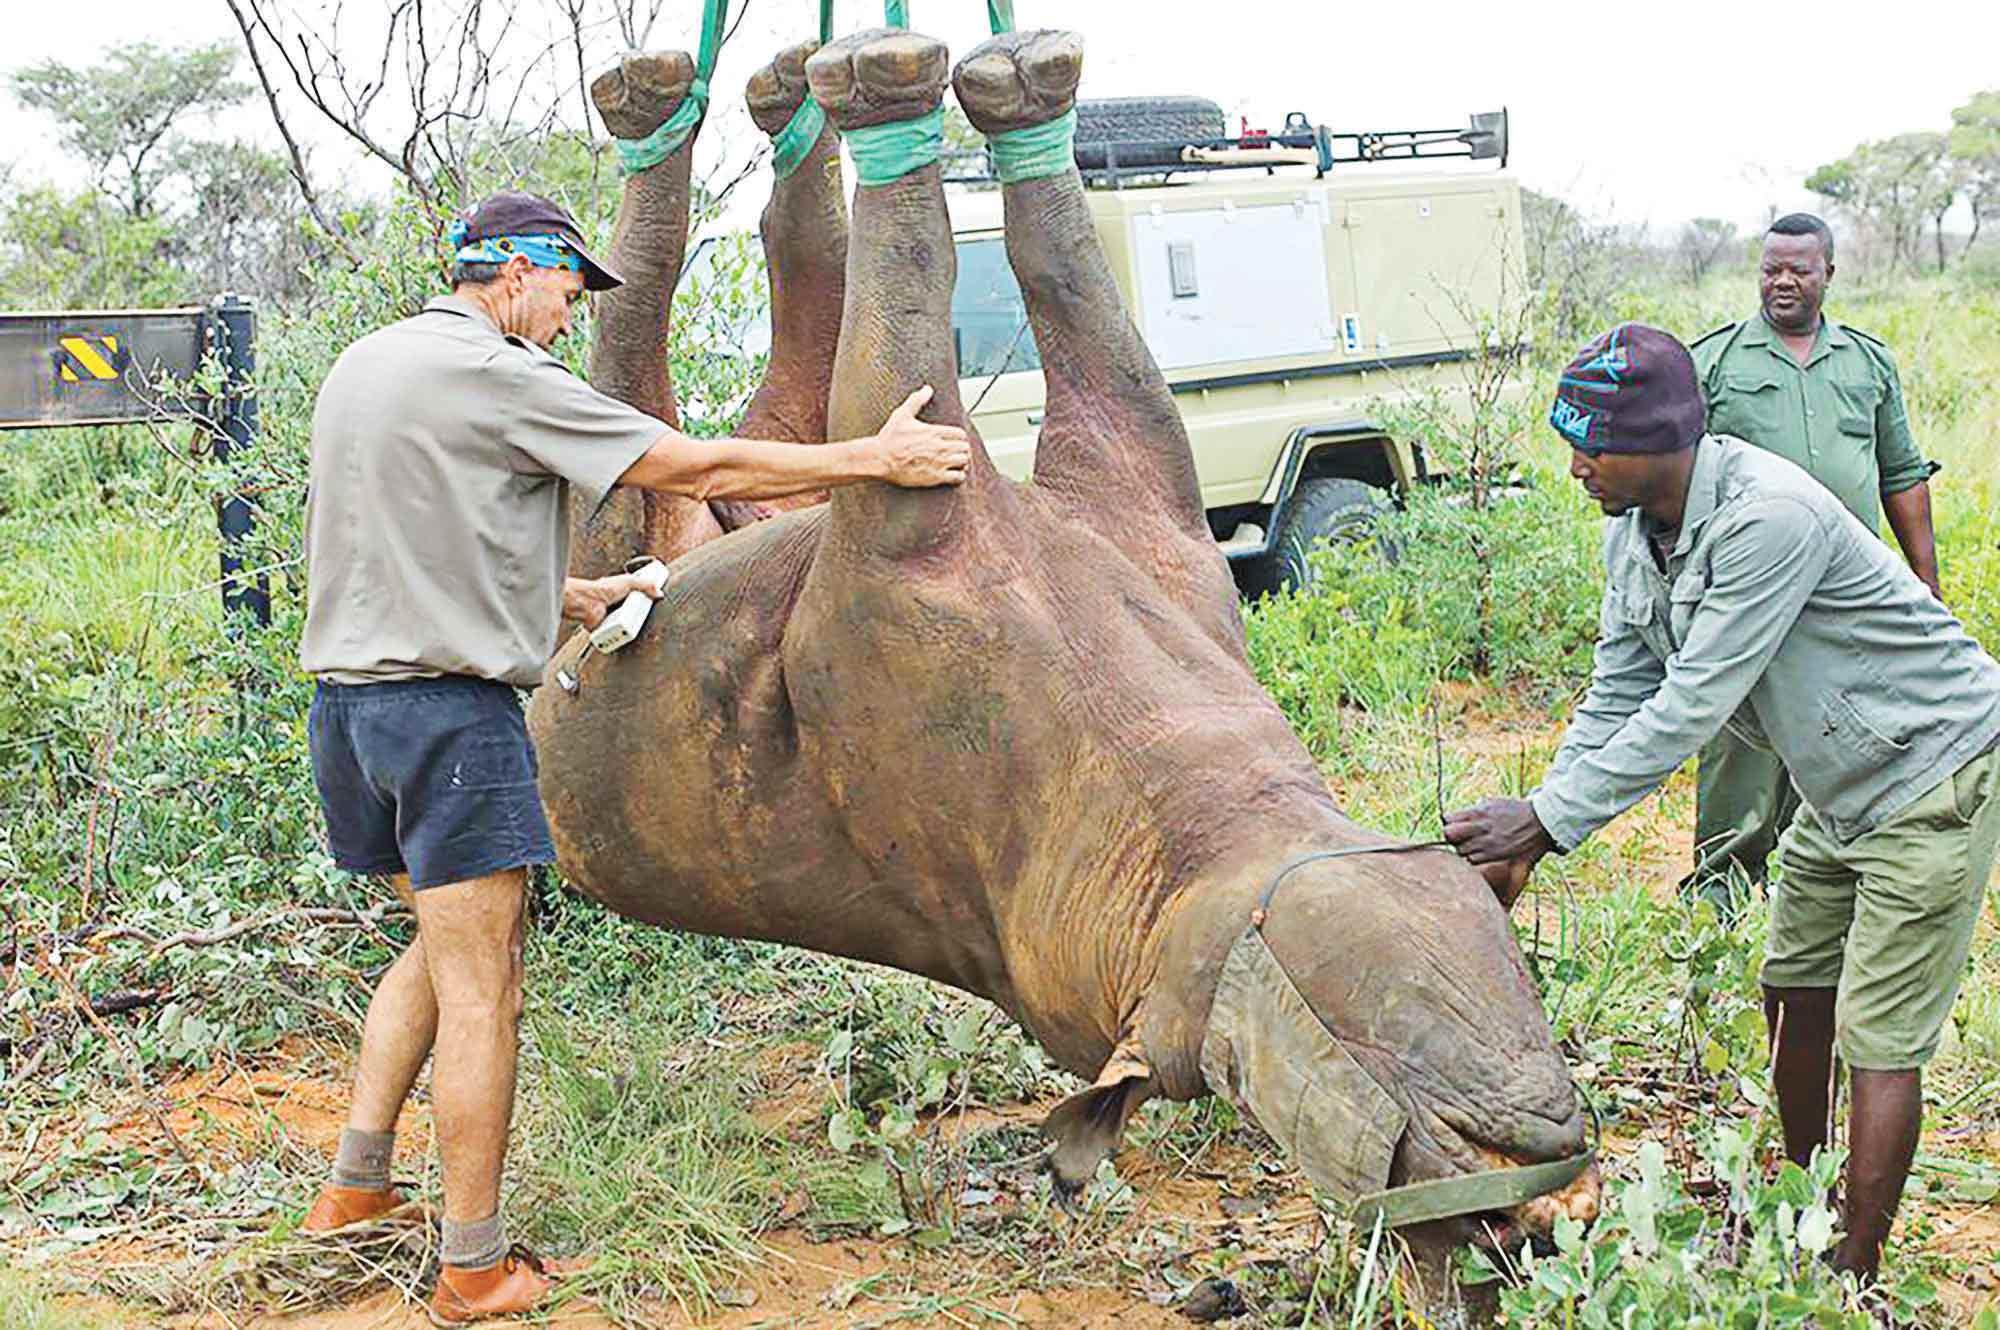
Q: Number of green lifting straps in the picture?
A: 4